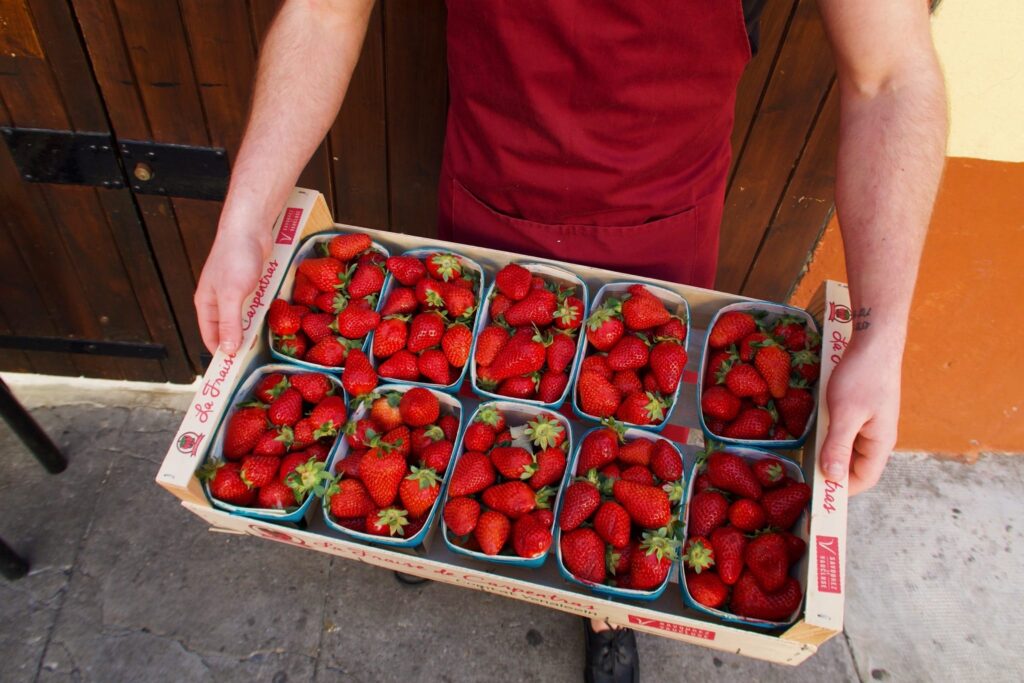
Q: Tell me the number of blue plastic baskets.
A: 10